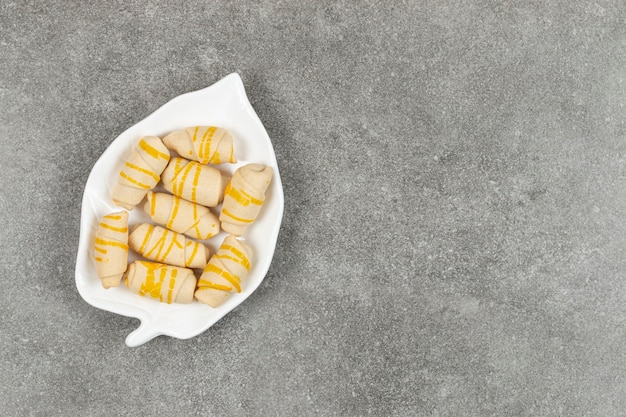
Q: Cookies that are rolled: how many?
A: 9